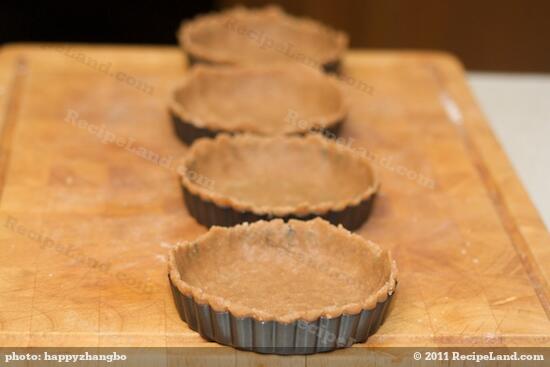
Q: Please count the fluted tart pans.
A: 4